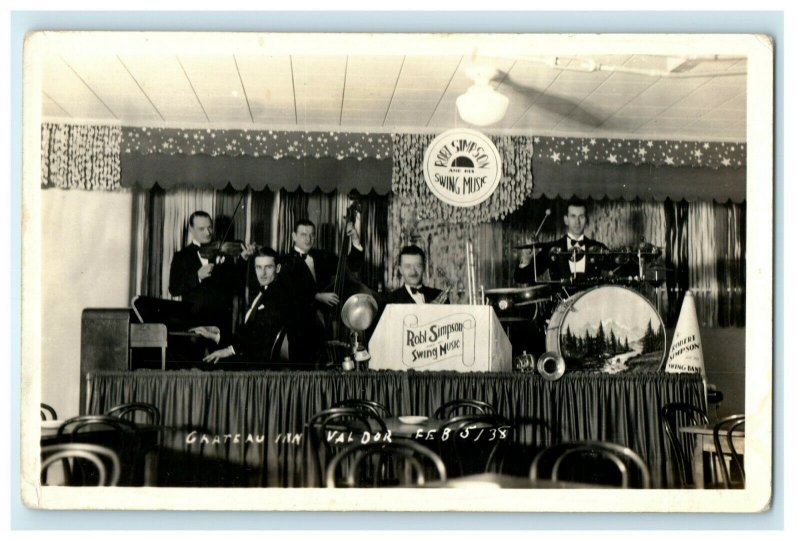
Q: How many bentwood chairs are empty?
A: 12